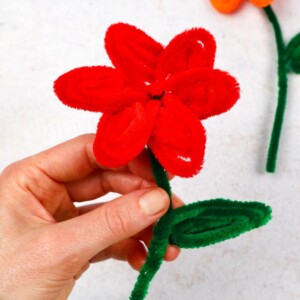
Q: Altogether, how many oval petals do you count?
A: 6